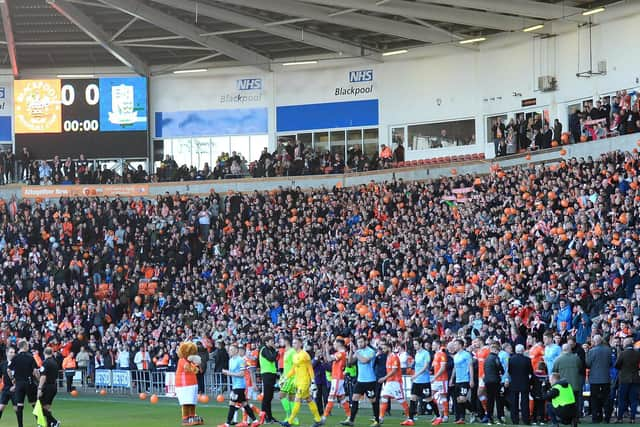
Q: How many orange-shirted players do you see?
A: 6